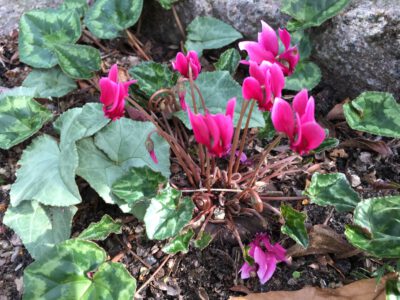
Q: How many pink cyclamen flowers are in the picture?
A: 7